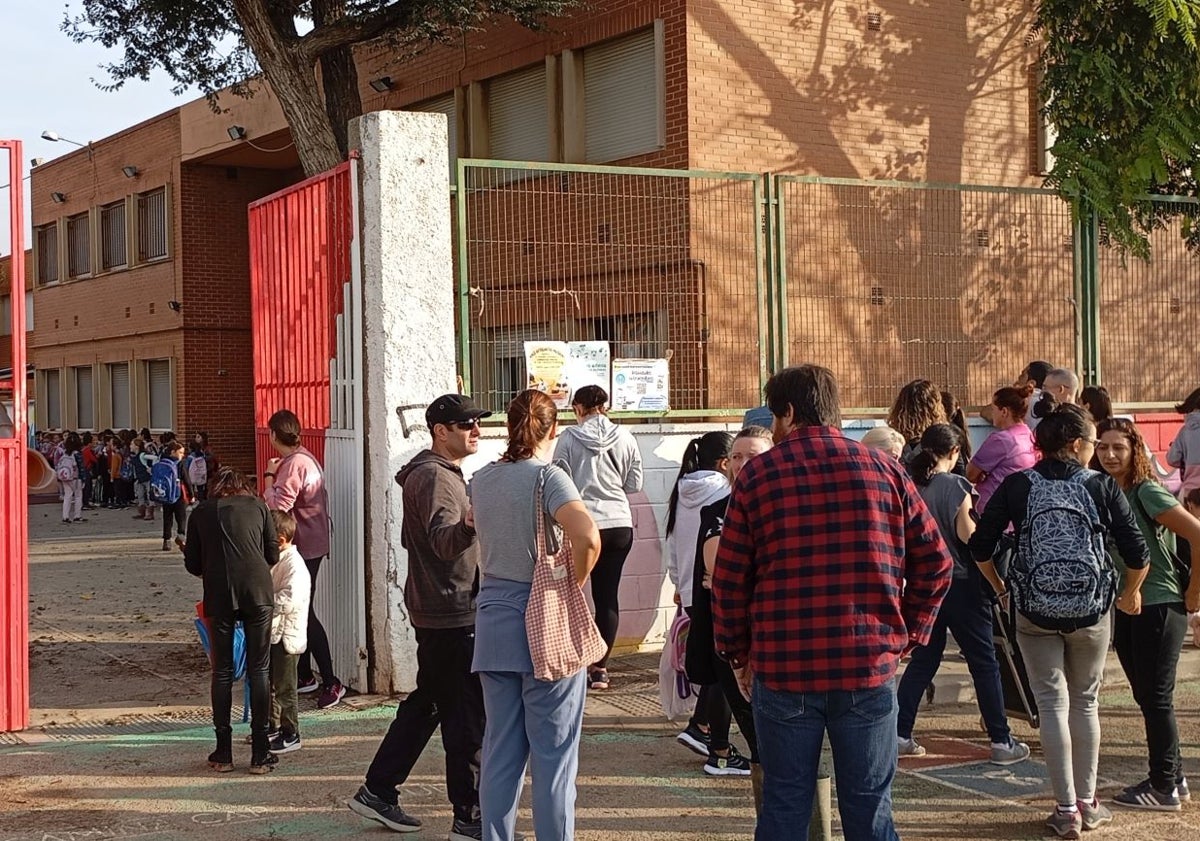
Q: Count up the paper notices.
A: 3